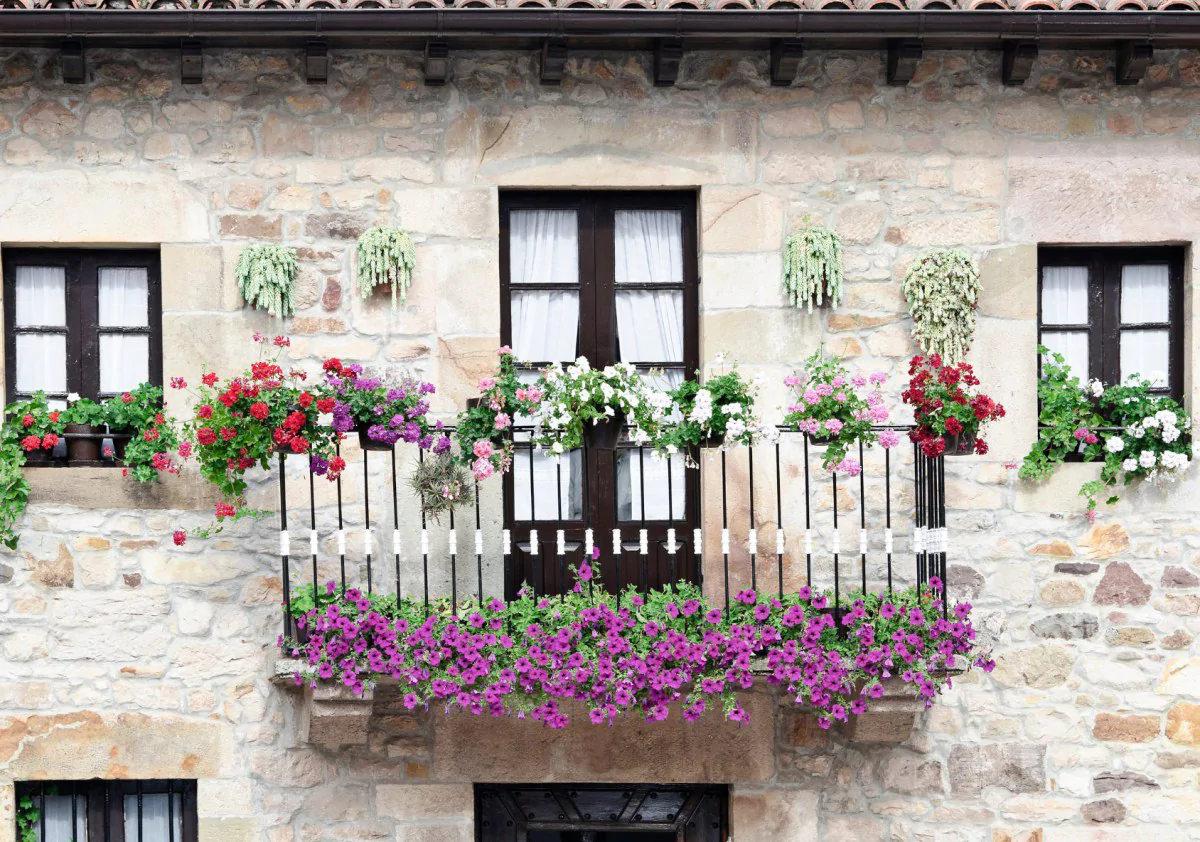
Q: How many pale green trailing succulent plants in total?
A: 4